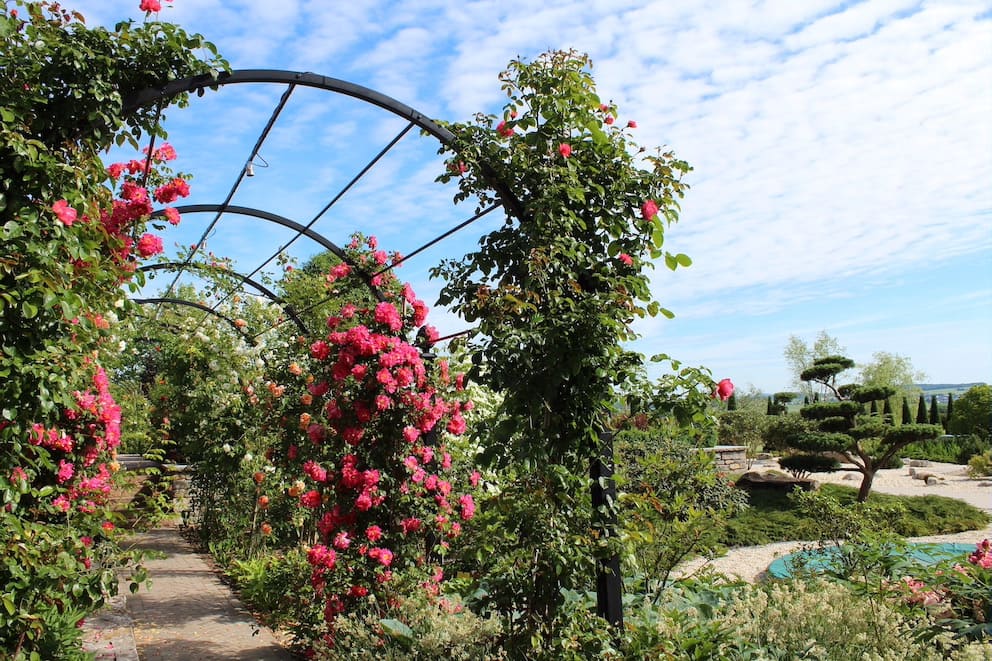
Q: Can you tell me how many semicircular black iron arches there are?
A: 4